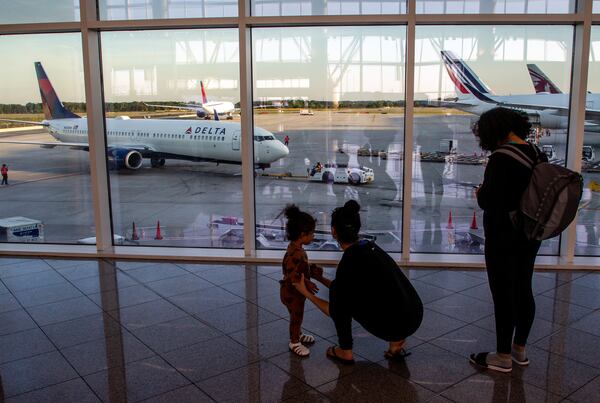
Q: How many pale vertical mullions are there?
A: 4